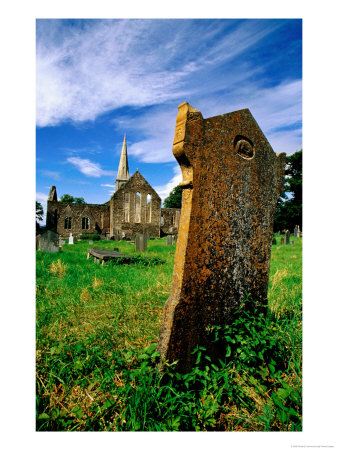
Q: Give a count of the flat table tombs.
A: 1